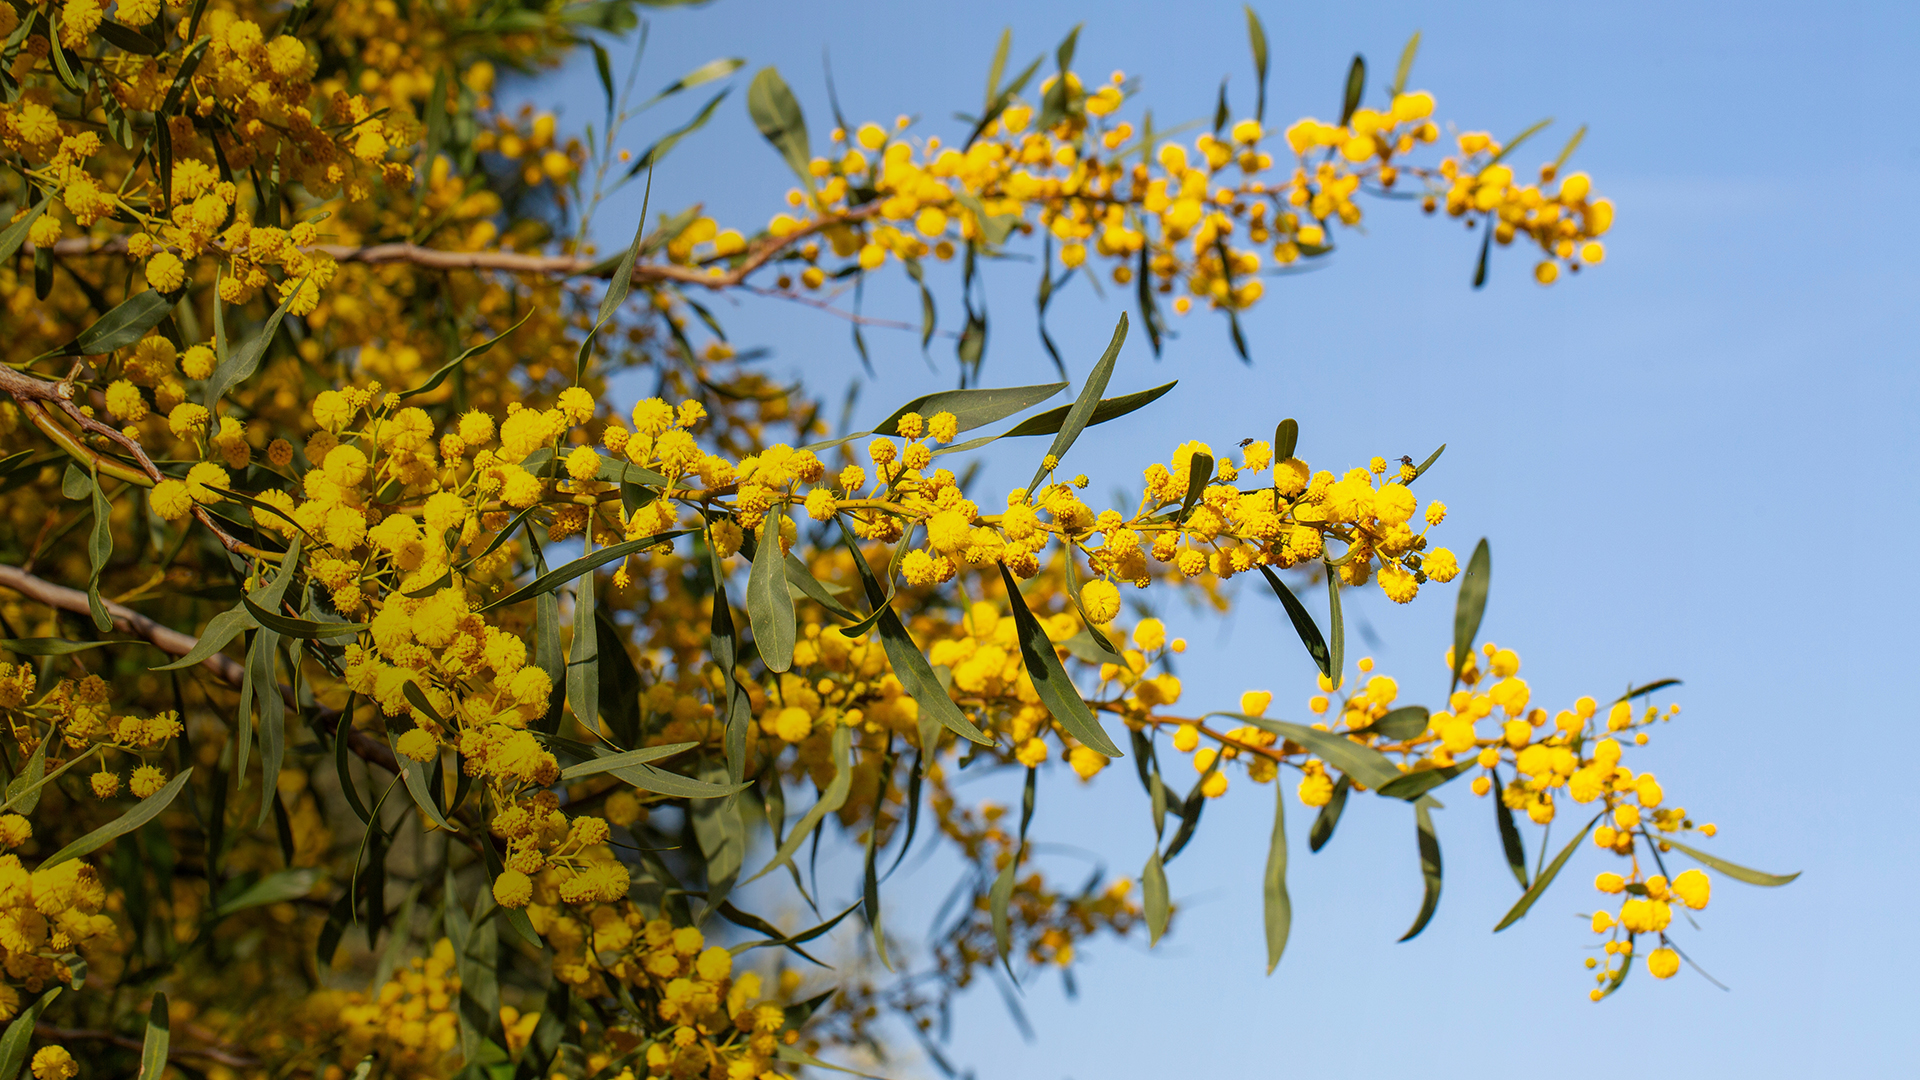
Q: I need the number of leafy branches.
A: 3